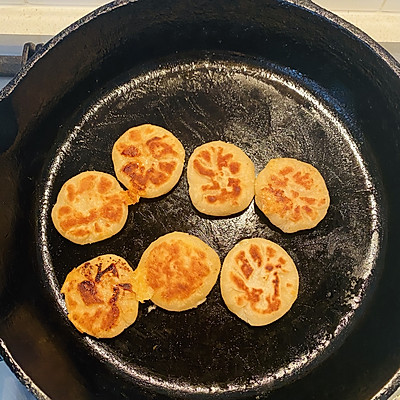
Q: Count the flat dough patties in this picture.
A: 7